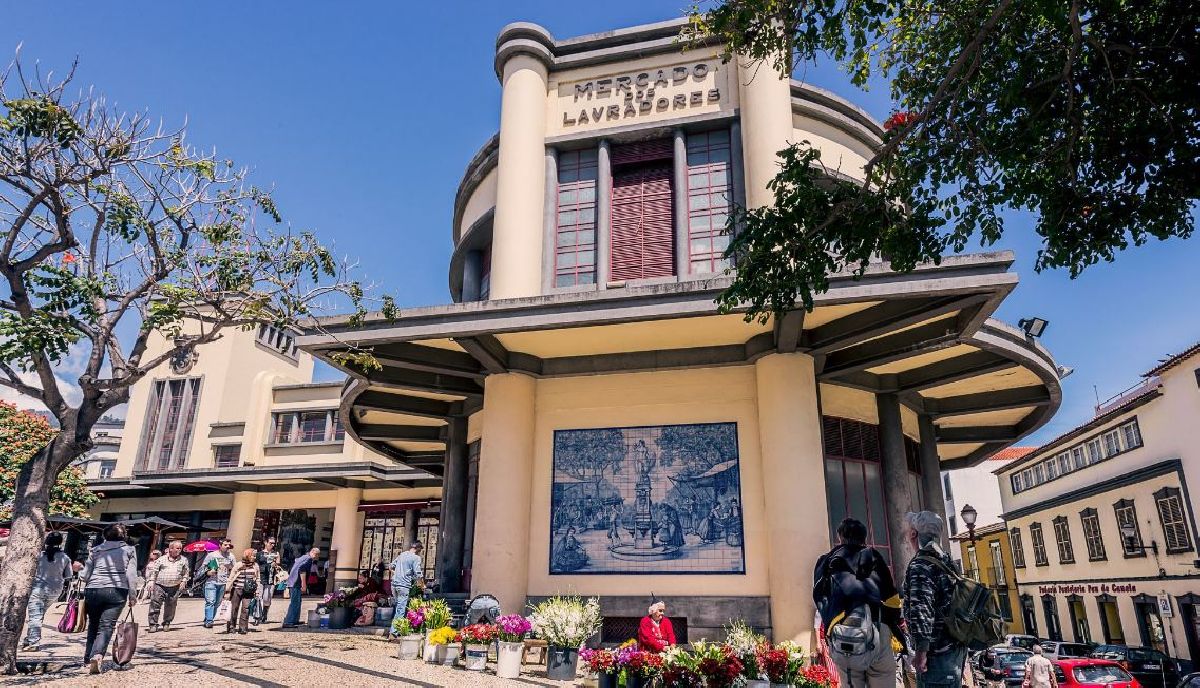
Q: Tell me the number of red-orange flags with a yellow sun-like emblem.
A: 0